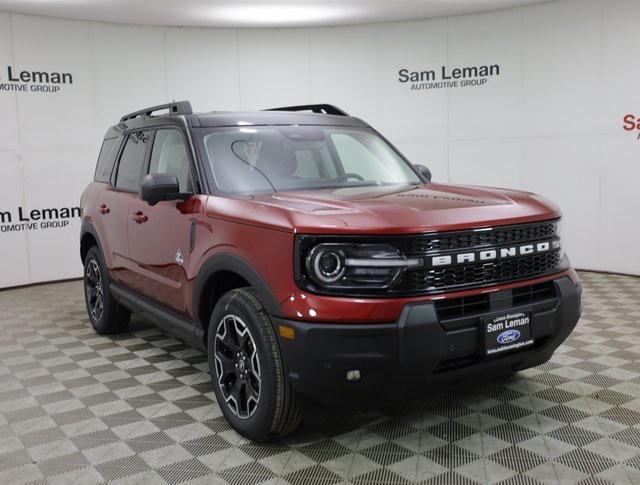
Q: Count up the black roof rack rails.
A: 2